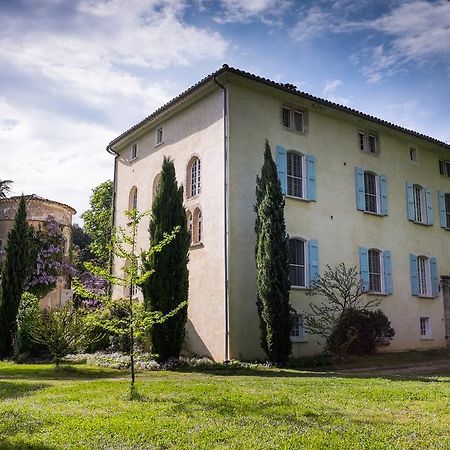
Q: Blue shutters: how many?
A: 12